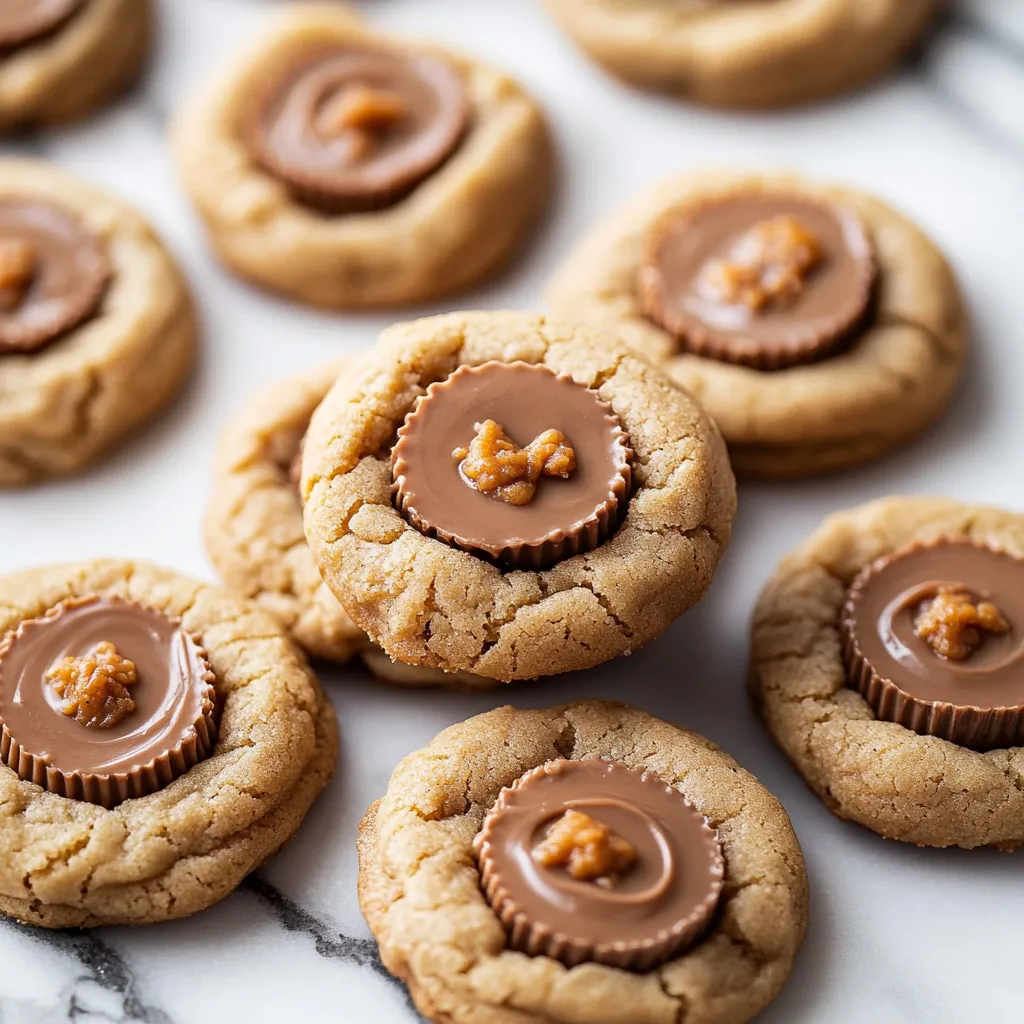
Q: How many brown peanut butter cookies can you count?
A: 10